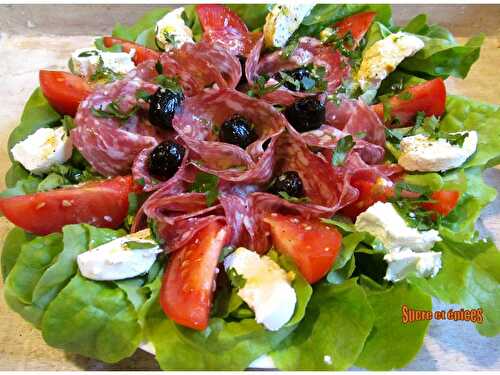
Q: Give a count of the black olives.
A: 6